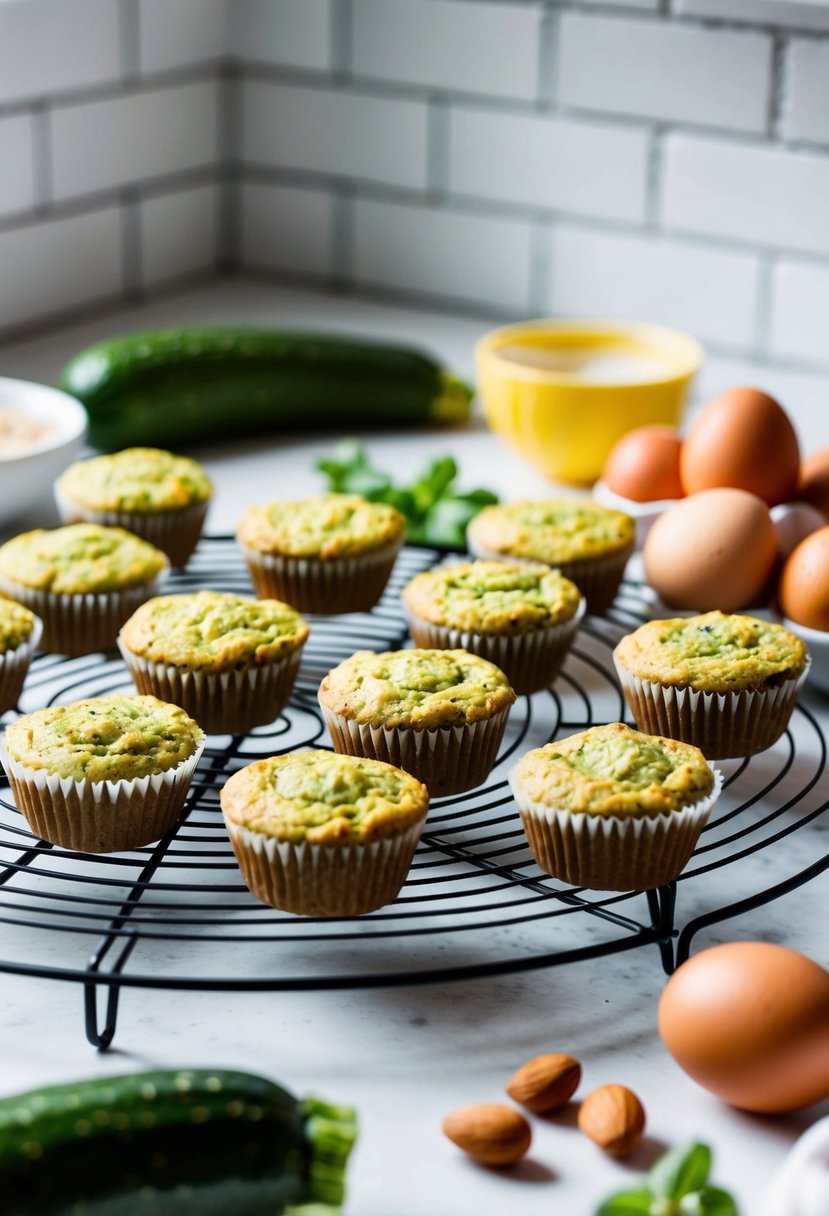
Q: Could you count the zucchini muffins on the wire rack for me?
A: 12